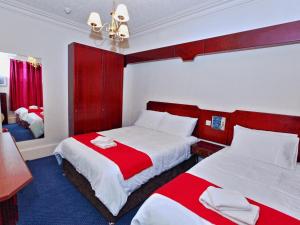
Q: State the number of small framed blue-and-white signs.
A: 1